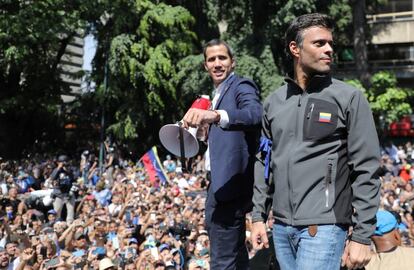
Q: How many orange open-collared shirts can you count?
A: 0